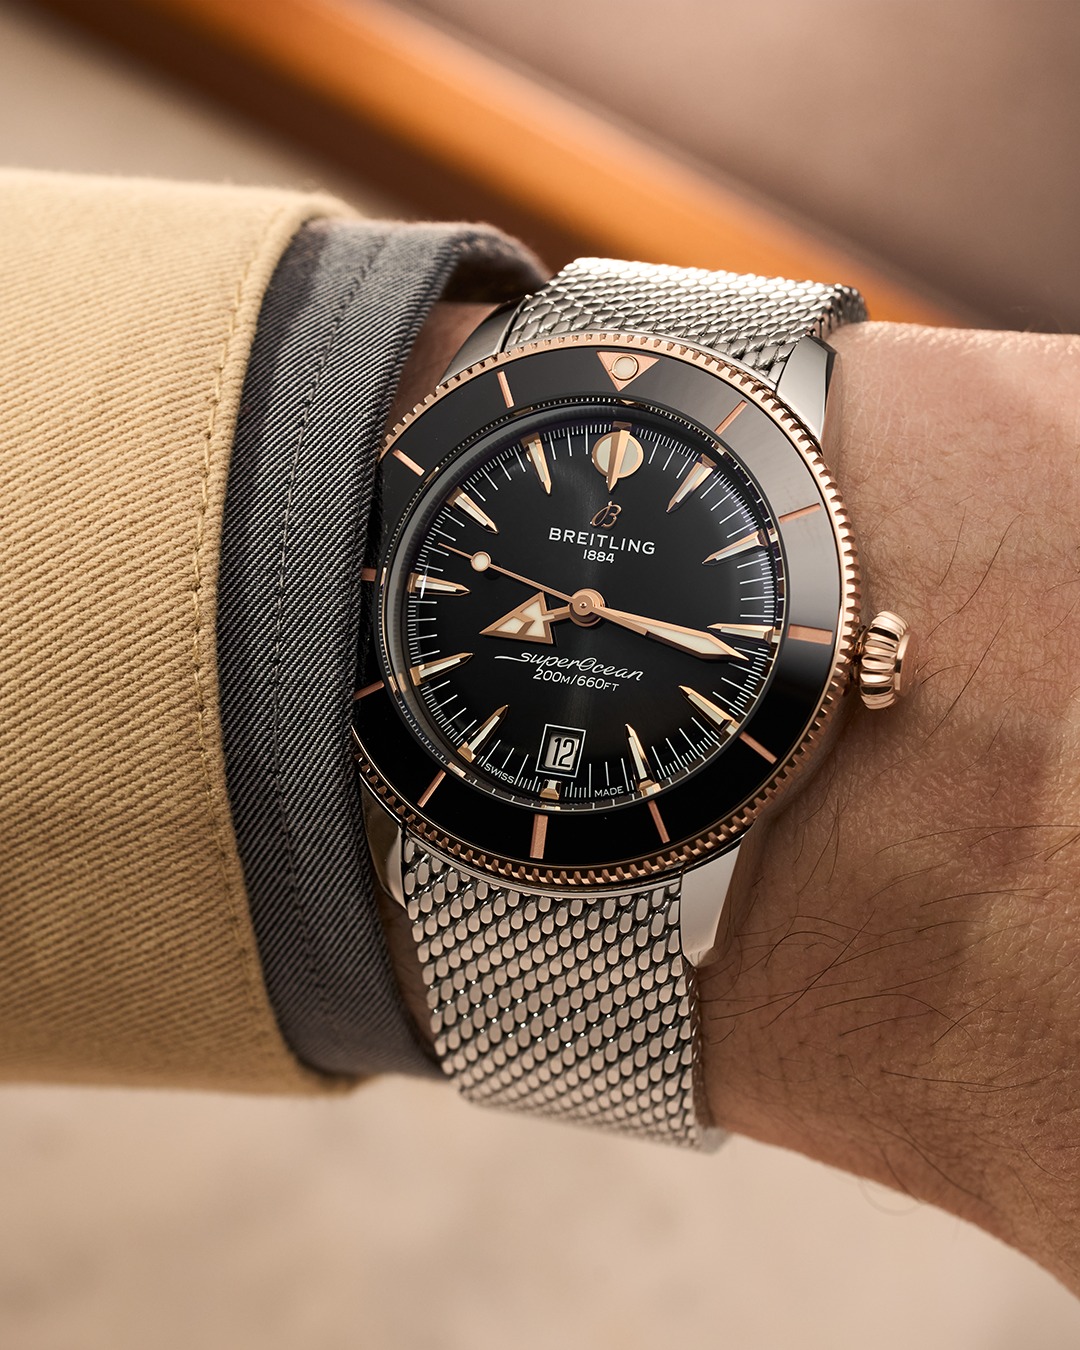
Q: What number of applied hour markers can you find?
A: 12